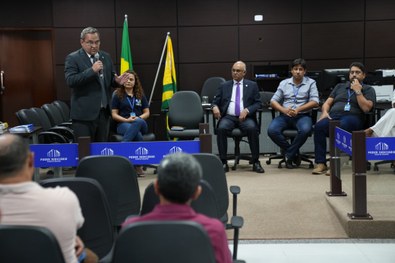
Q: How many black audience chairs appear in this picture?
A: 6